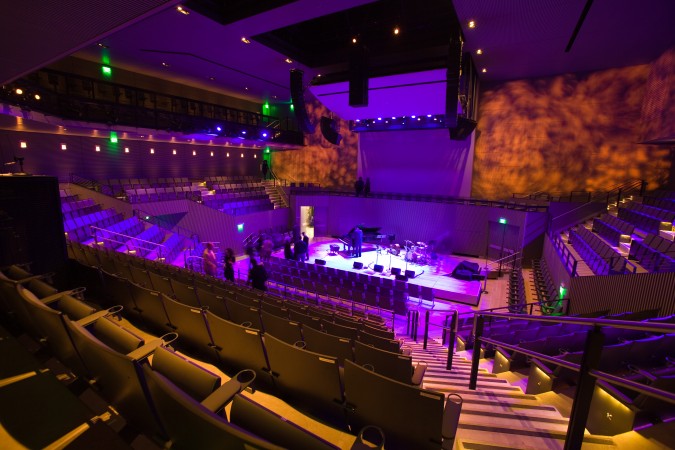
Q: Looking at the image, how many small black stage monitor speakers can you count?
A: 6